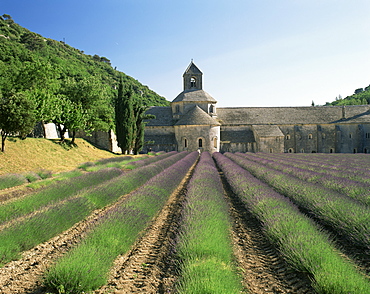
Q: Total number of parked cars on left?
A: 0